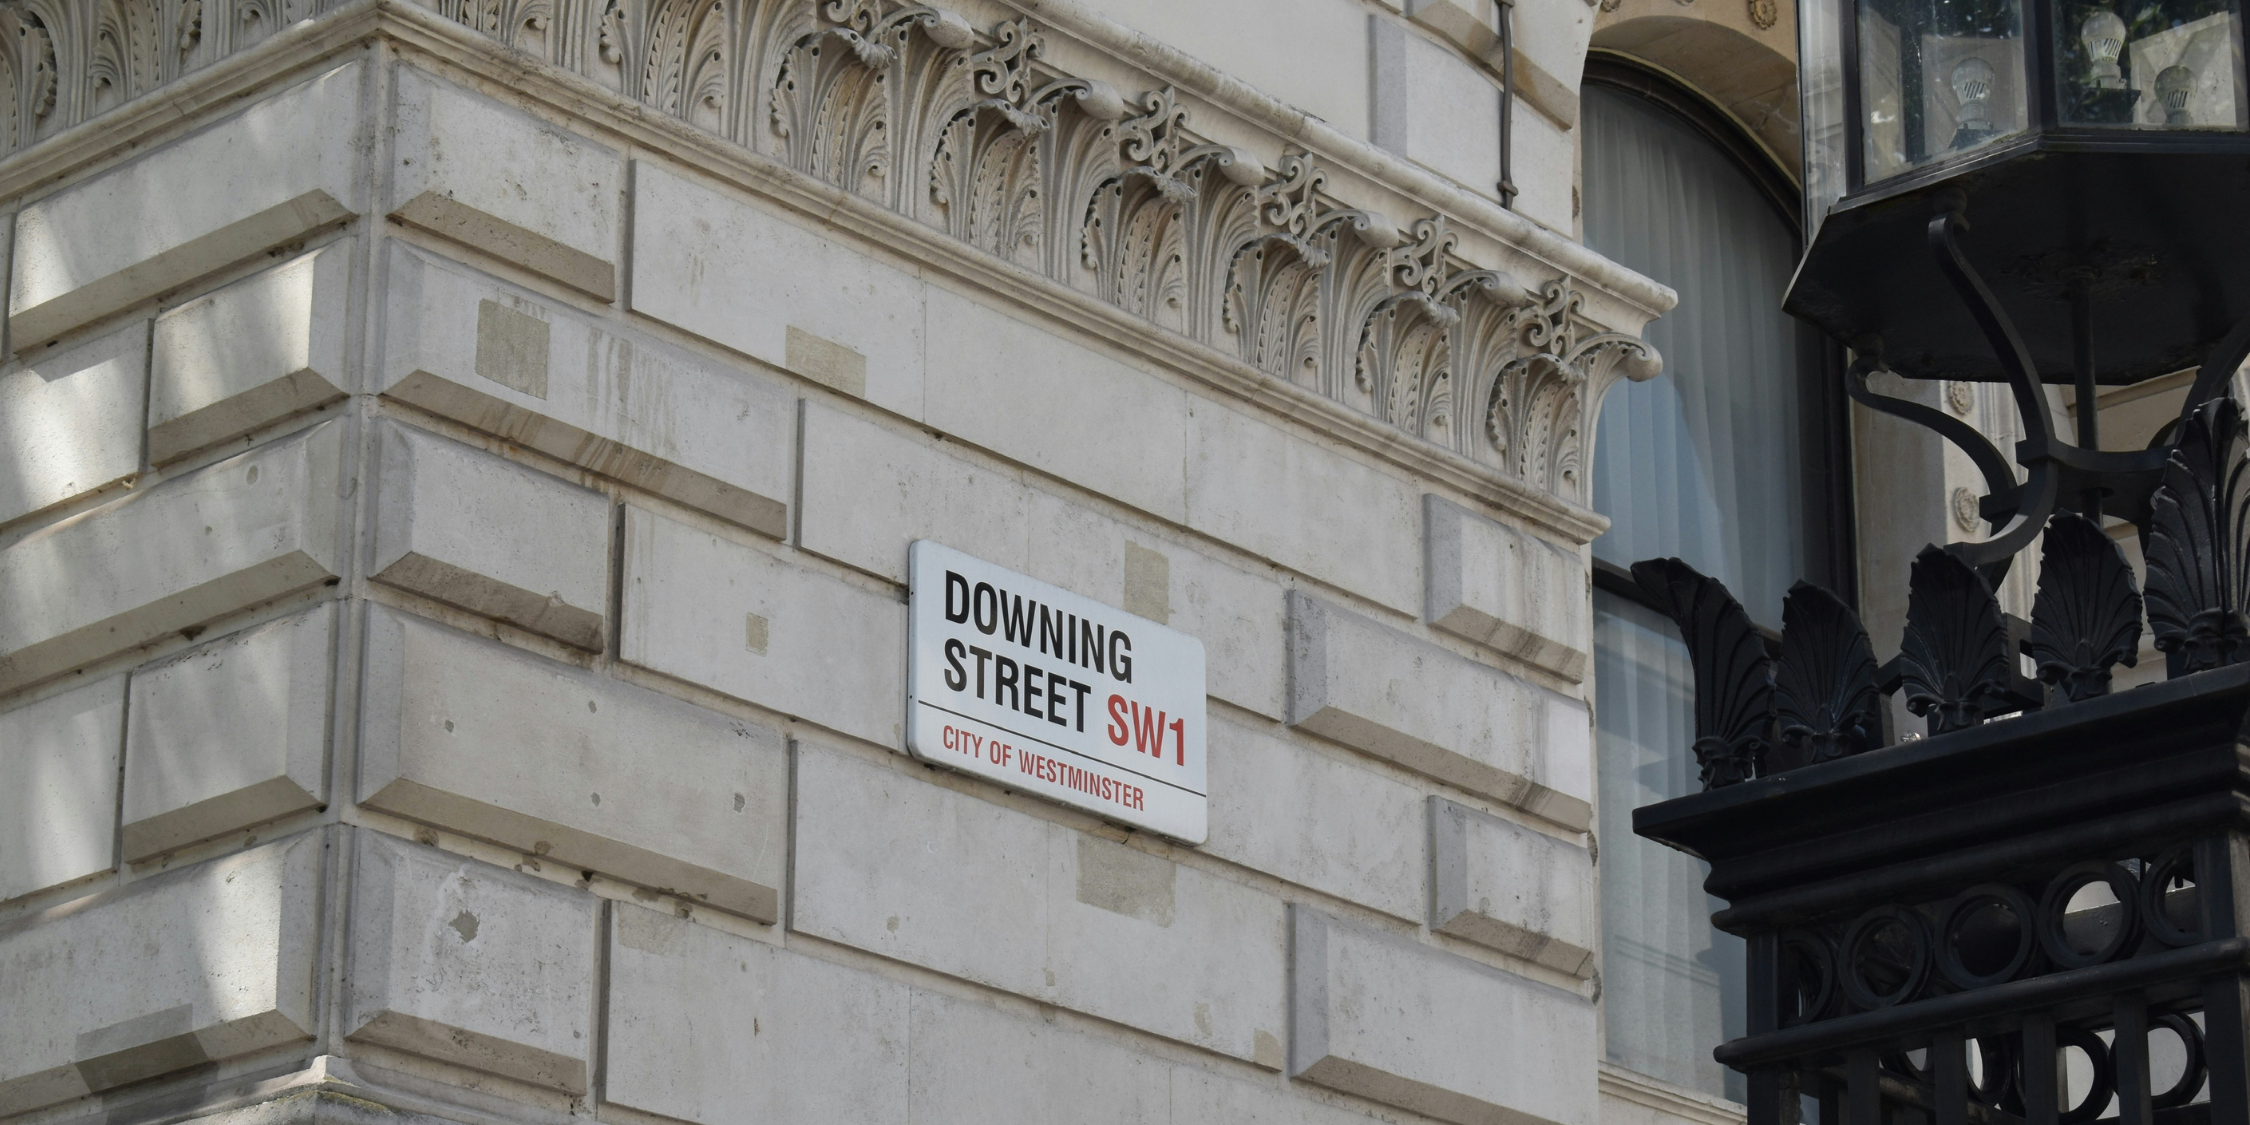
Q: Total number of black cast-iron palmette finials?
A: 5